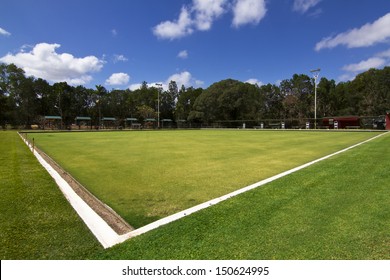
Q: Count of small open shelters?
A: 7